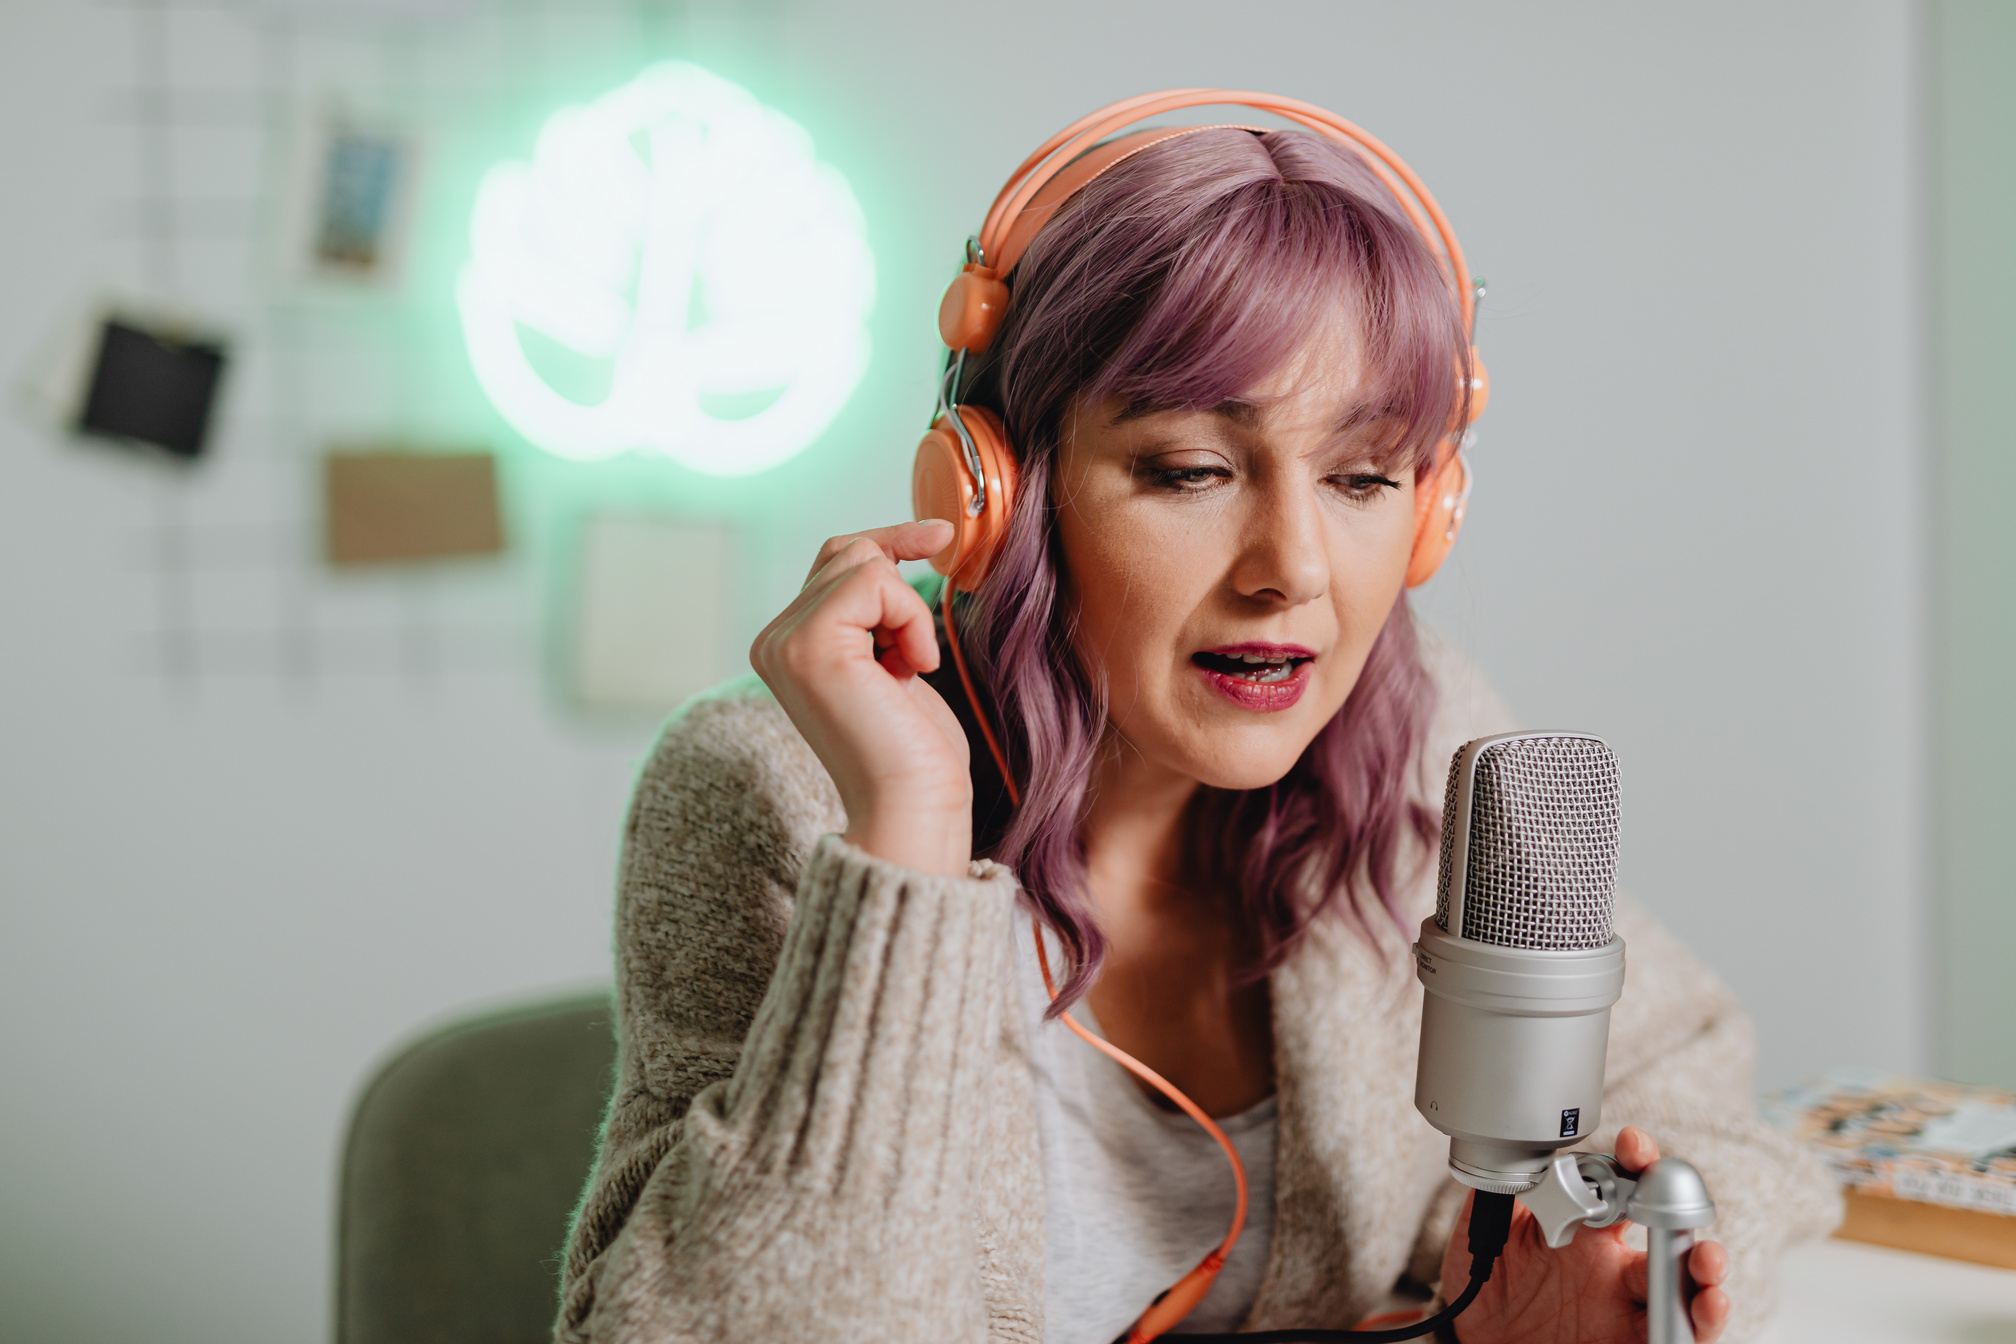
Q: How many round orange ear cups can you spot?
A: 2